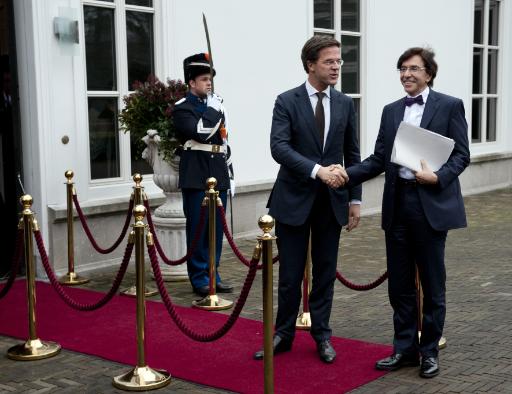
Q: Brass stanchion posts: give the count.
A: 8